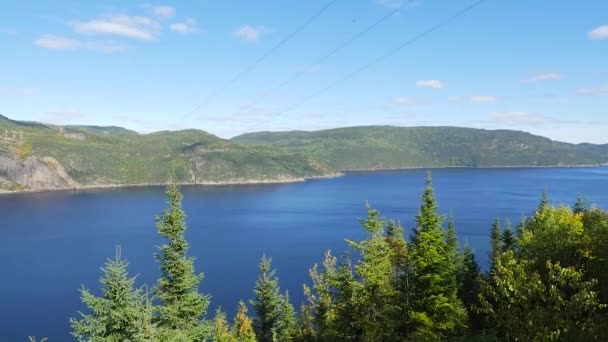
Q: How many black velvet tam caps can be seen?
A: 0